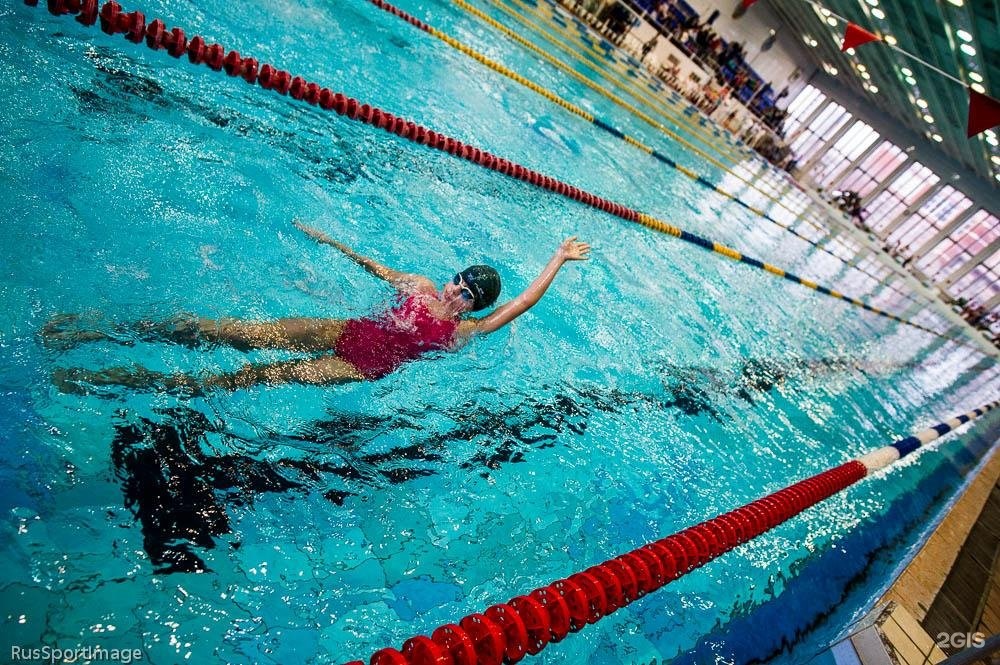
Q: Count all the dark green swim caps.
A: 1